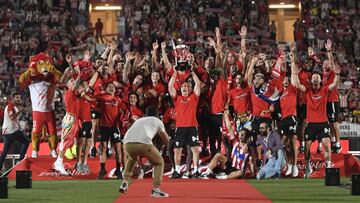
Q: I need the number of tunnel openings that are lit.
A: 2